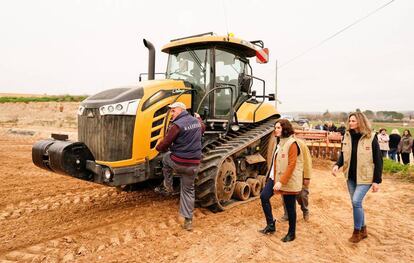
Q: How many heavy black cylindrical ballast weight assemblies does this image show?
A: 1